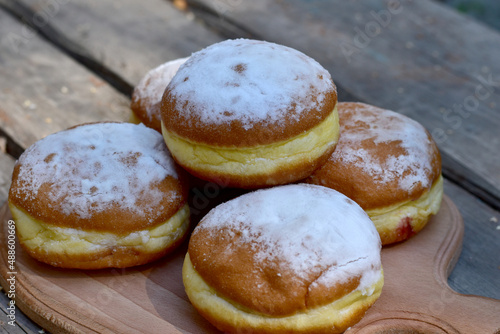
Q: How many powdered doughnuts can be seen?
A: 5